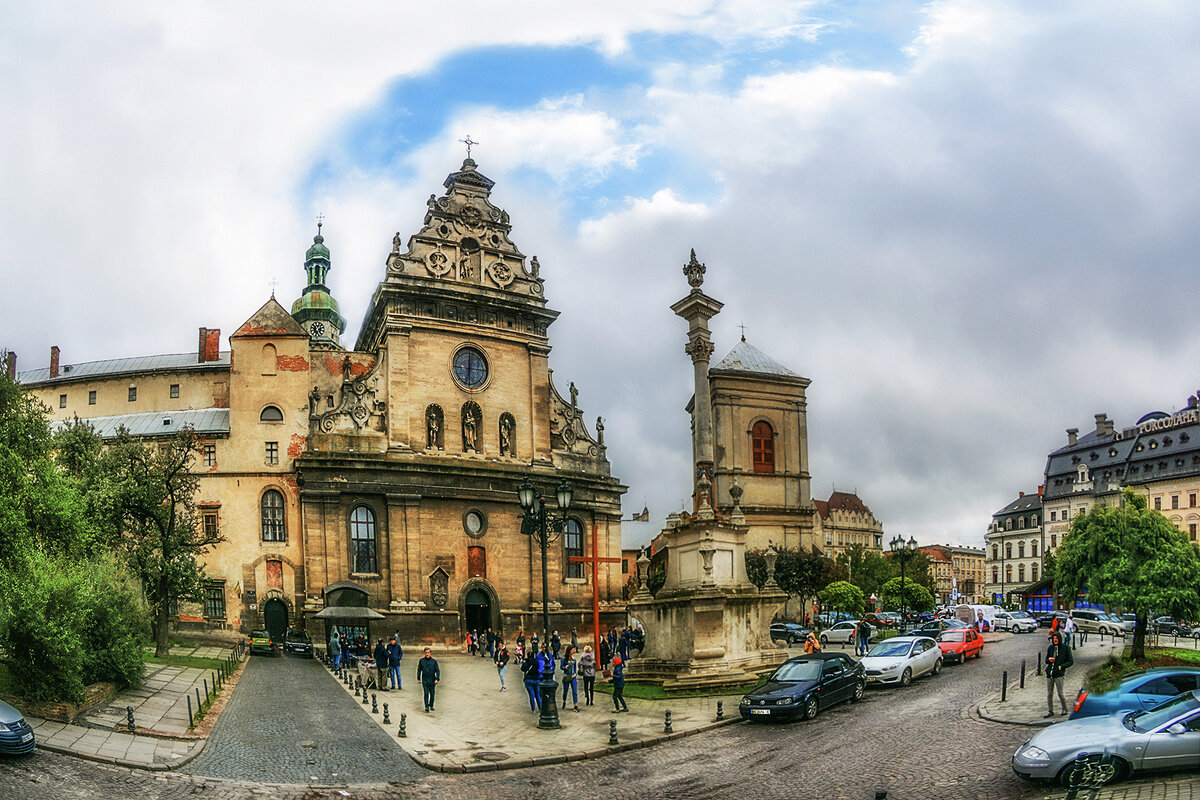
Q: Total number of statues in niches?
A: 4